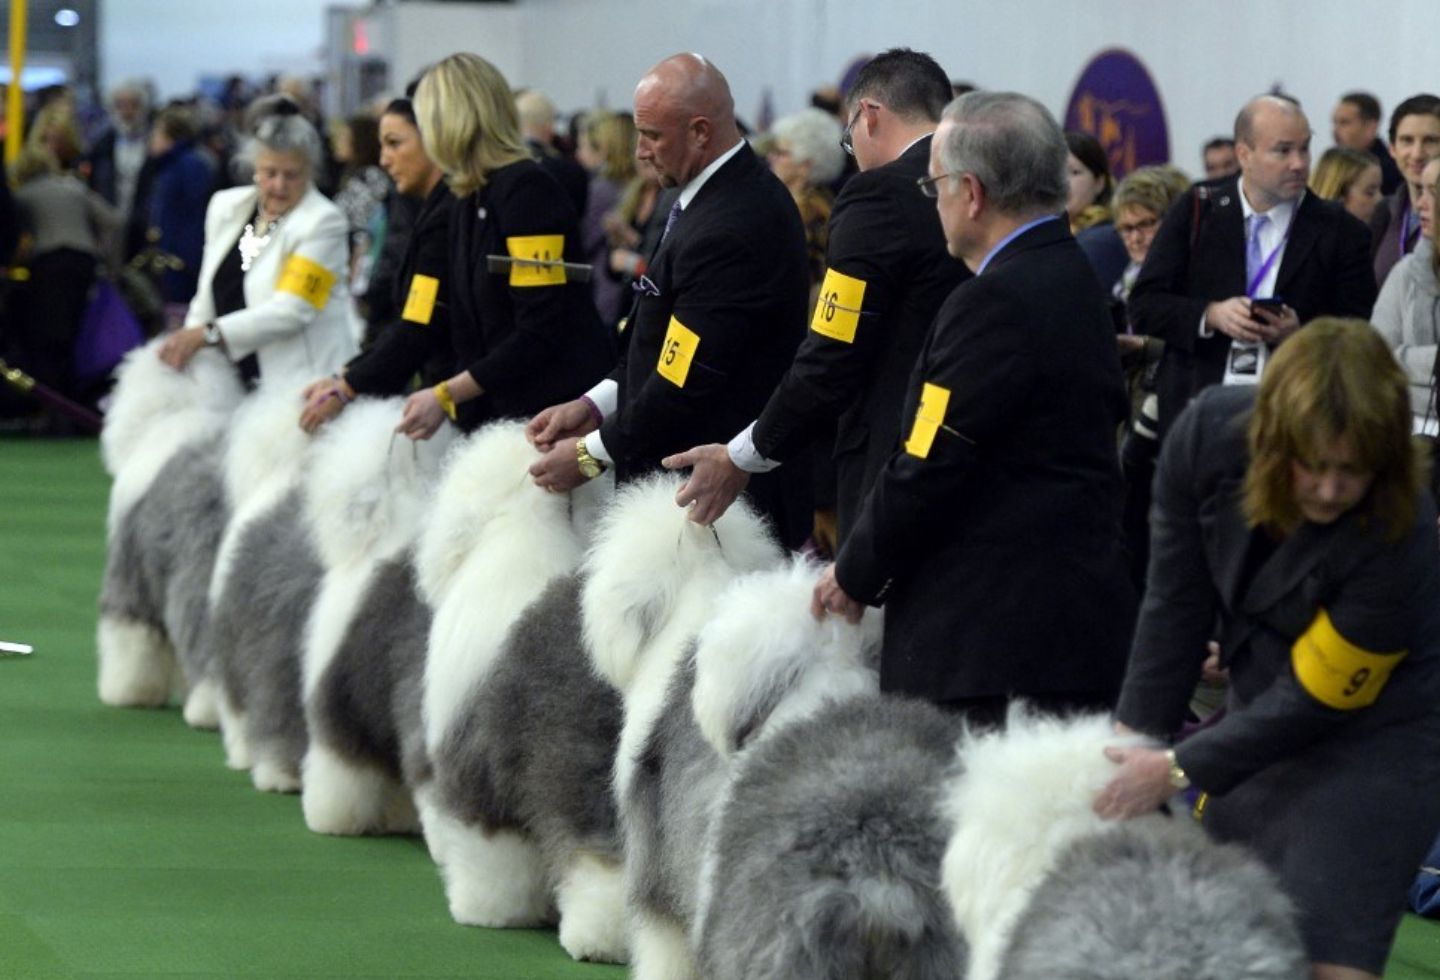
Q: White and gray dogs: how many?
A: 7